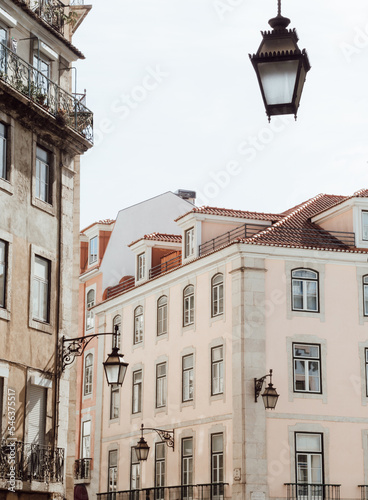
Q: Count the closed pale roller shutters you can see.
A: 1